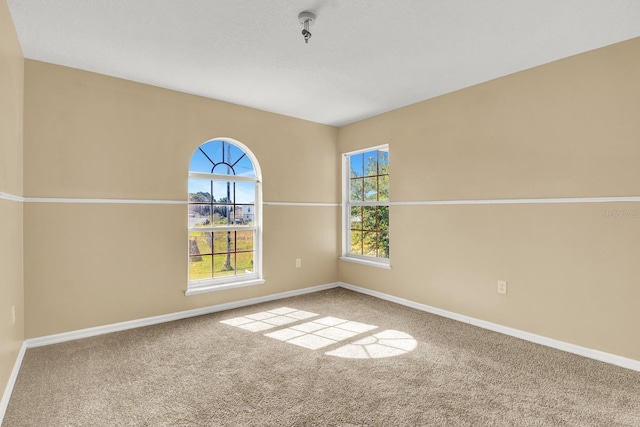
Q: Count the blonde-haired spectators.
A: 0